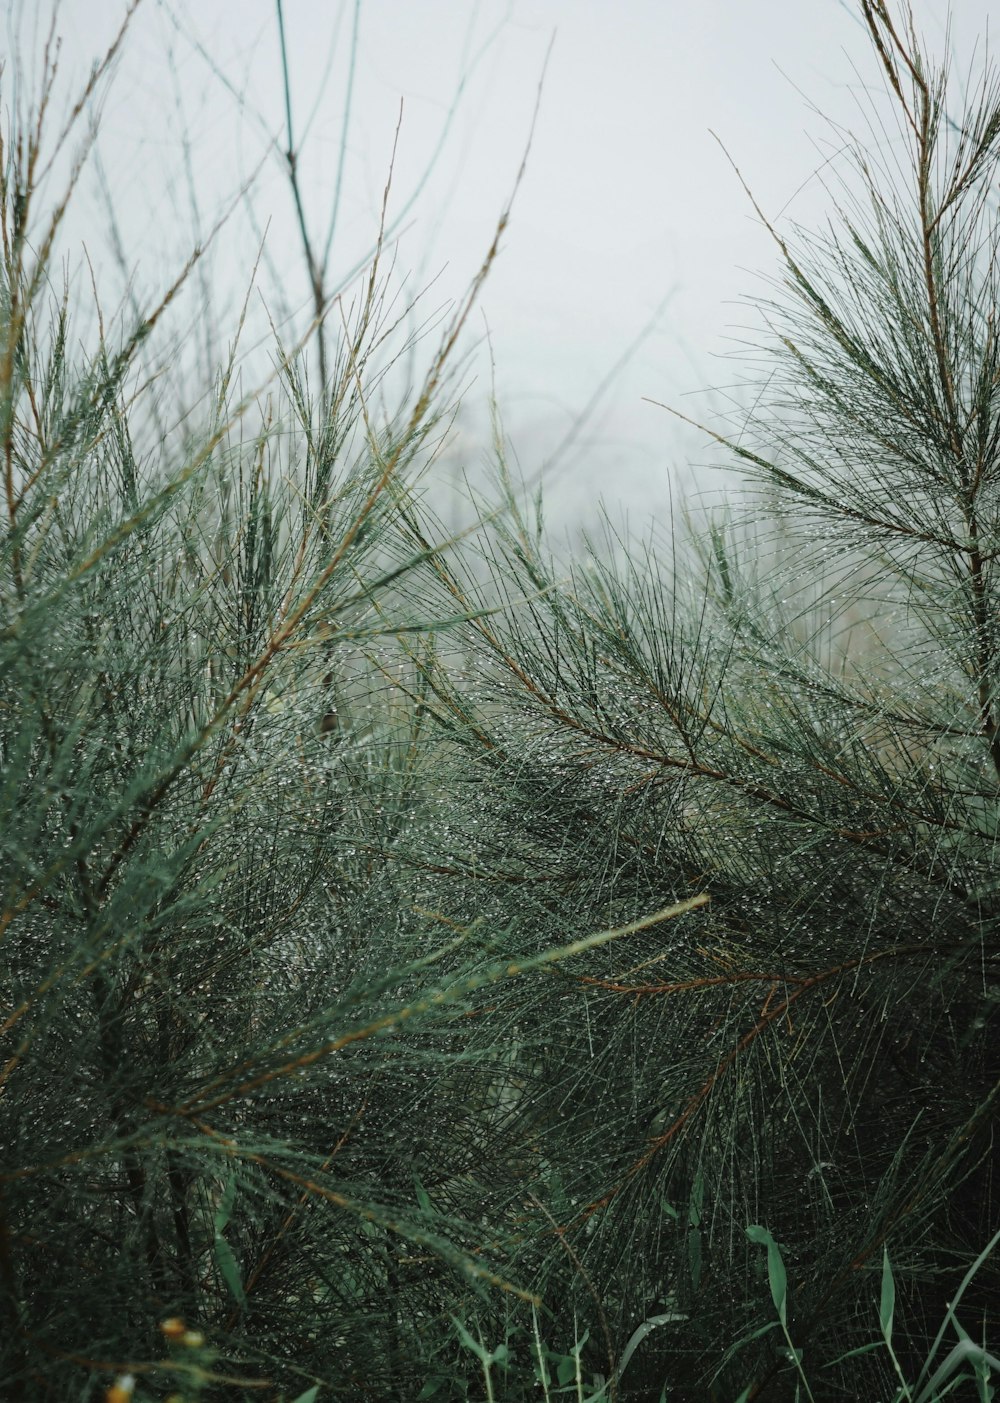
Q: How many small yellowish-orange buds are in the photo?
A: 3